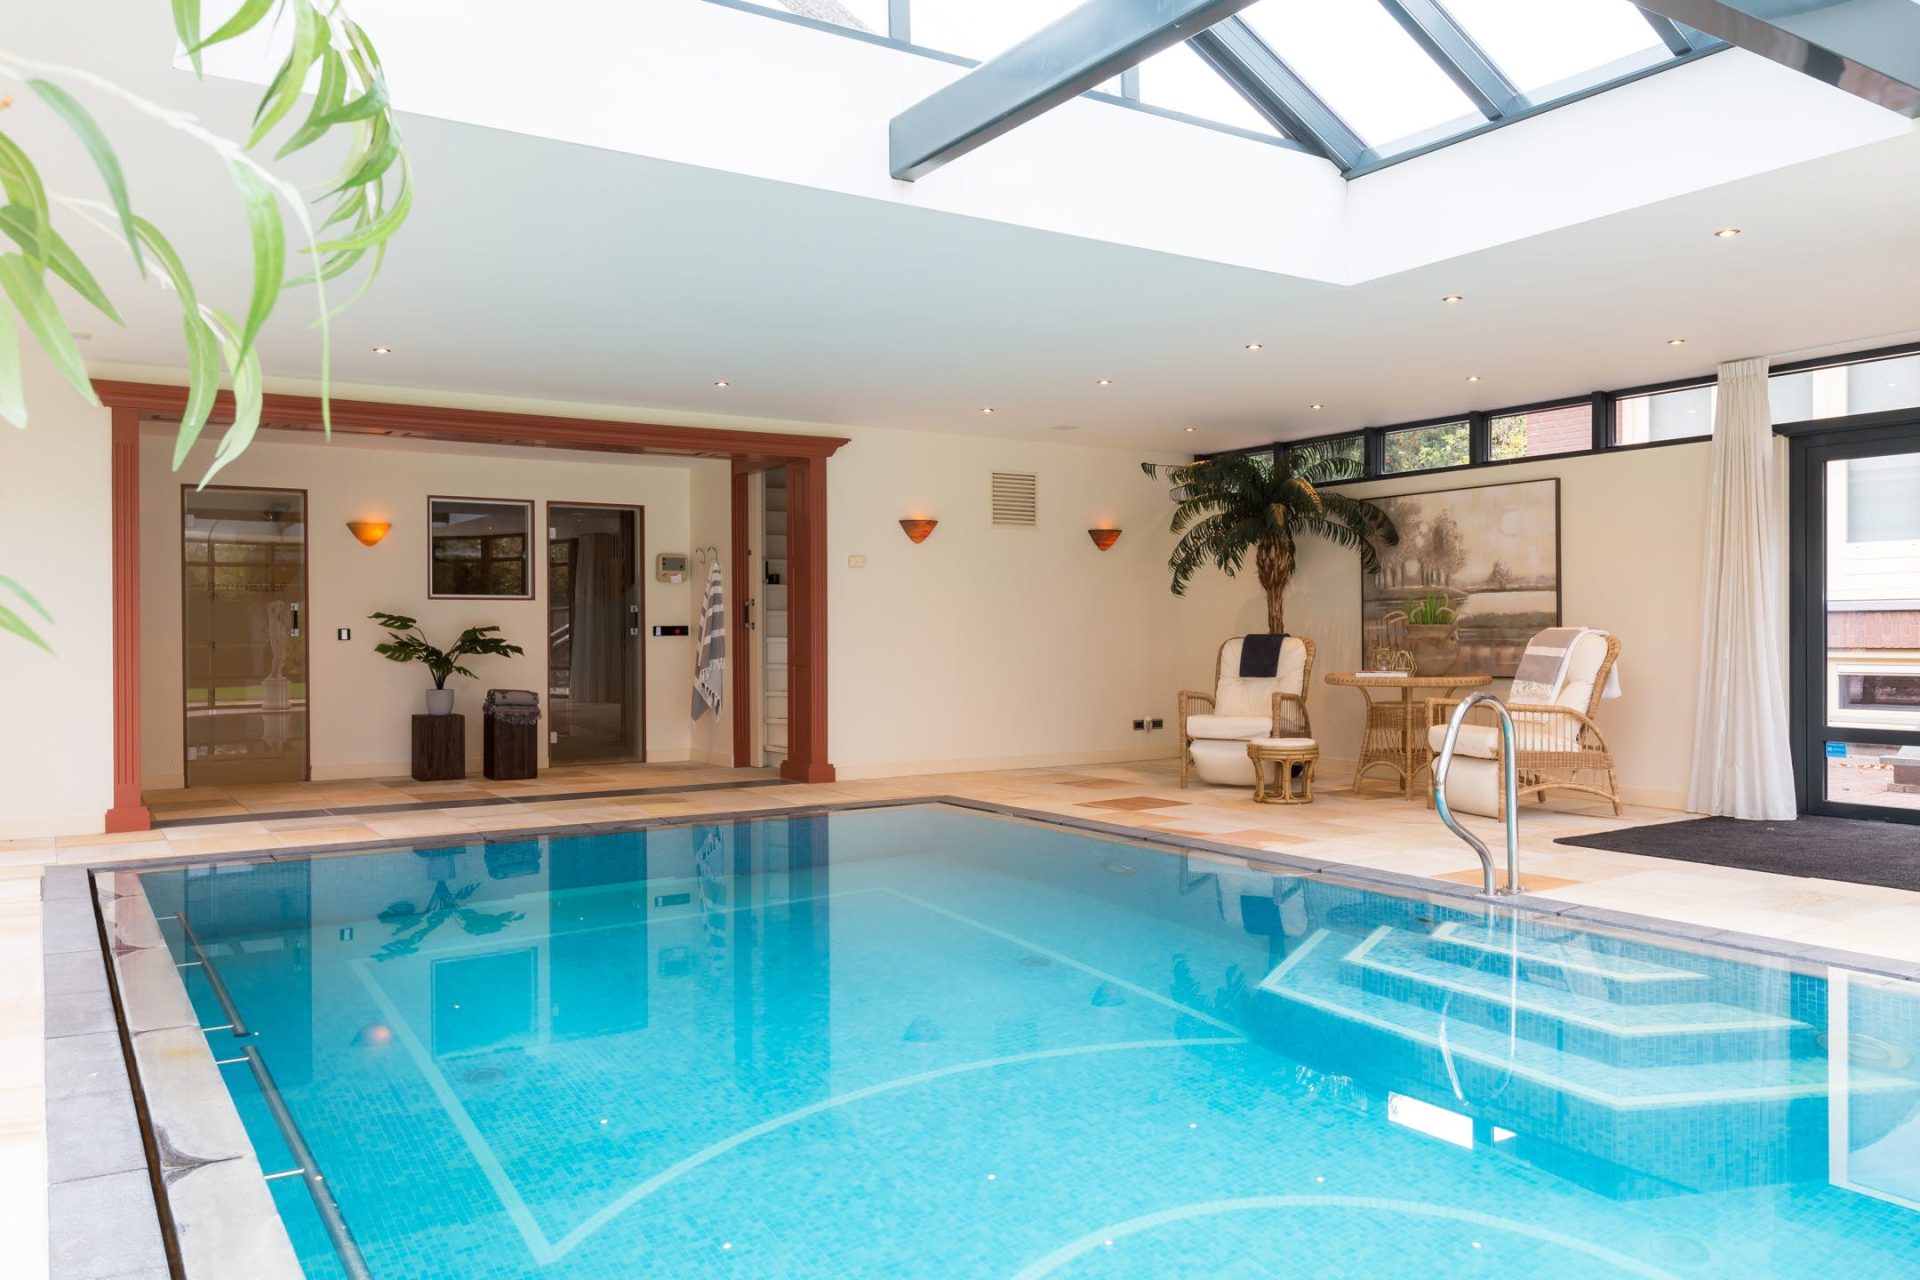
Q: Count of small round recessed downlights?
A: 11